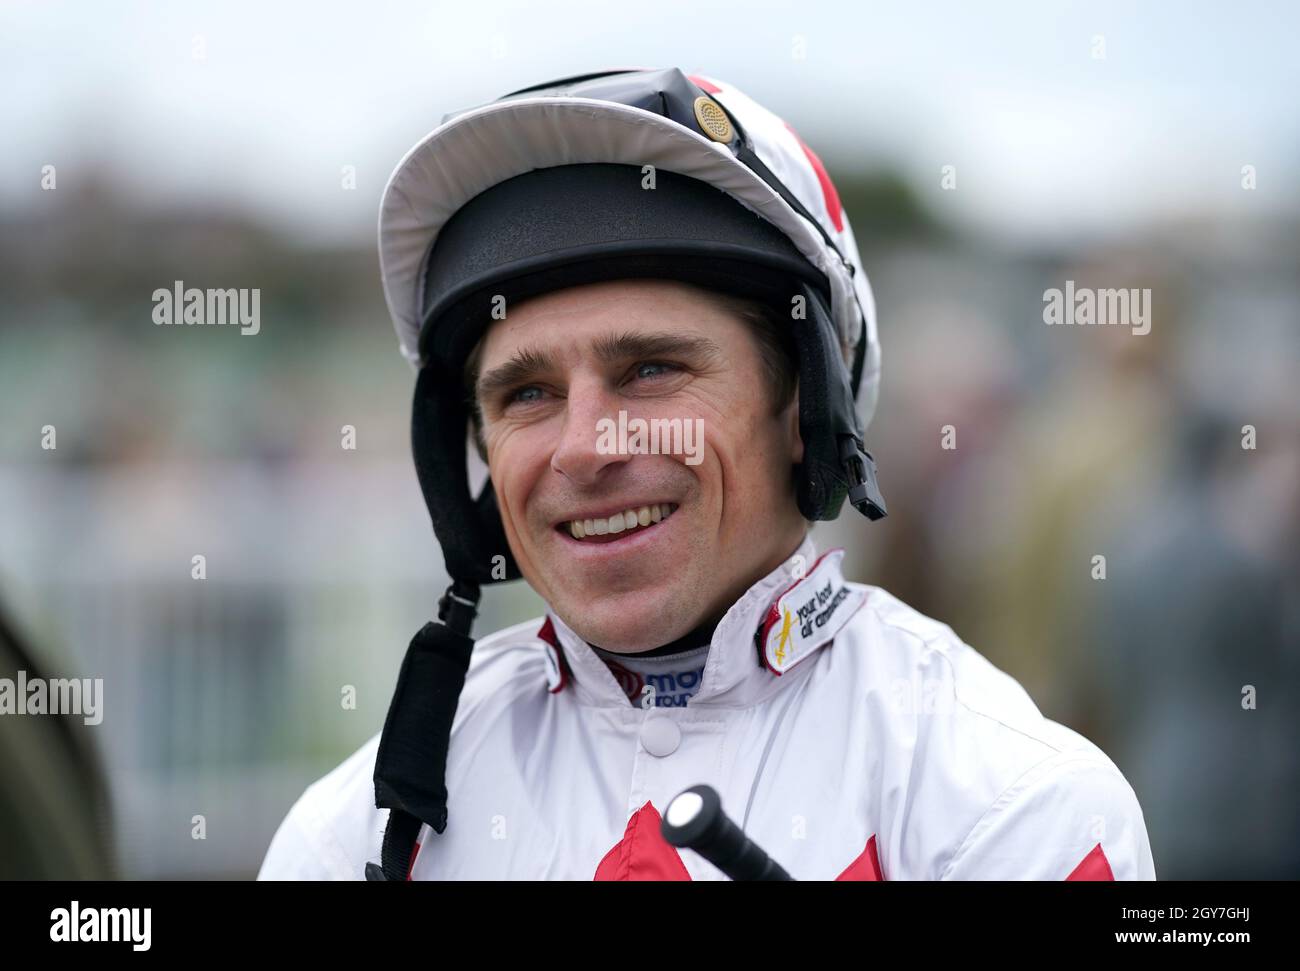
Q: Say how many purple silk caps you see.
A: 0